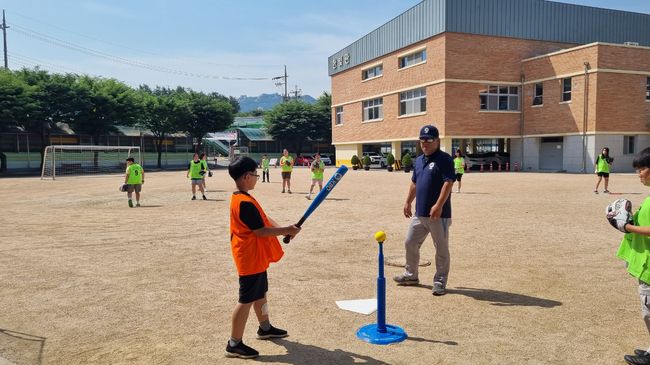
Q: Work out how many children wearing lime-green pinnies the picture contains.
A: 9